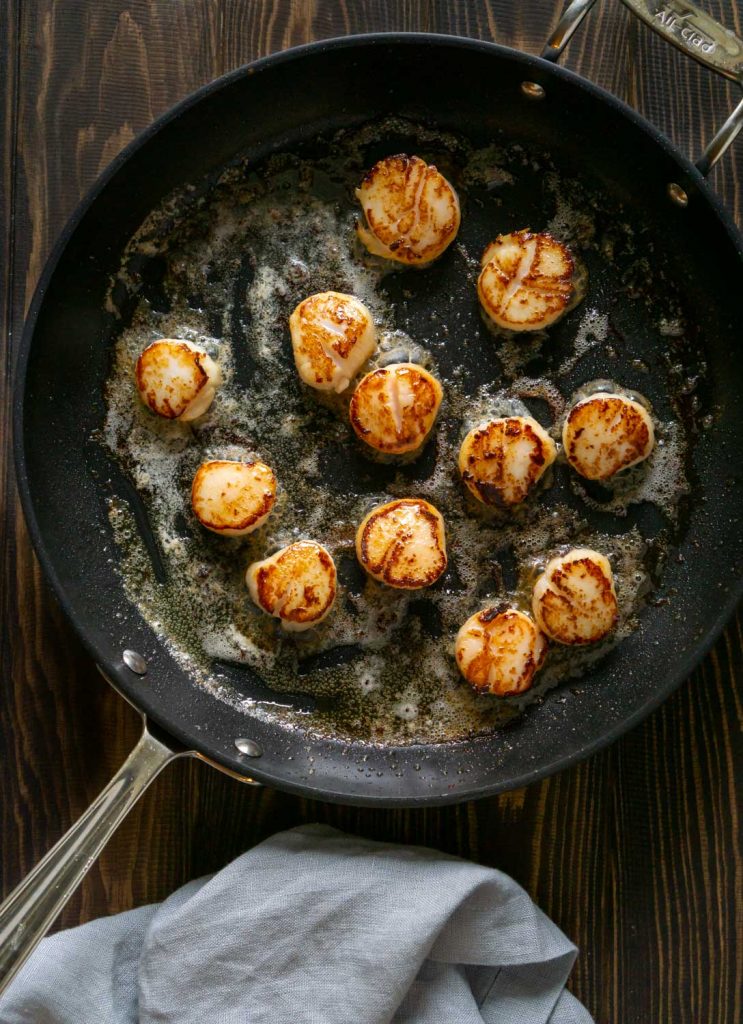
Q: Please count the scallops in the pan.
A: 12